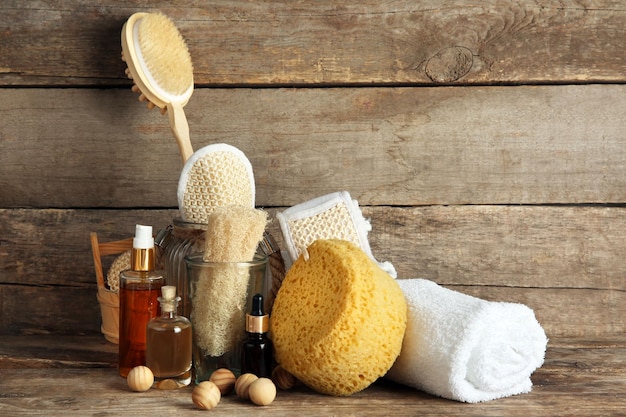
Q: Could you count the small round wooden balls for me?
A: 6